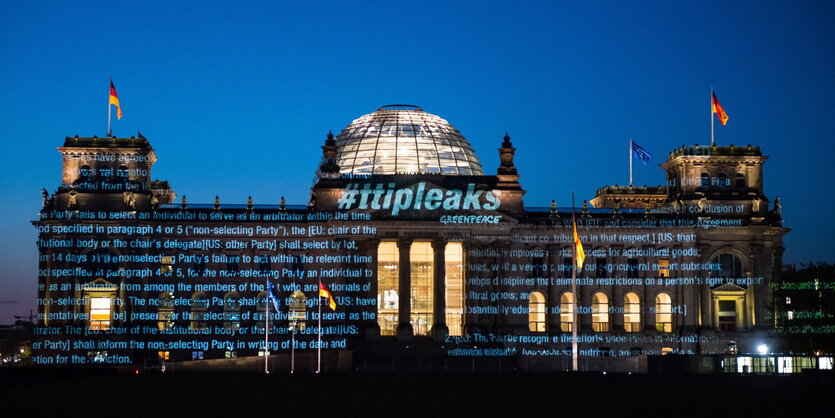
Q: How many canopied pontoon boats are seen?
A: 0